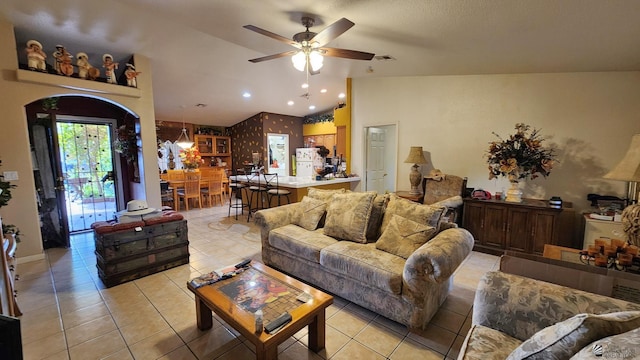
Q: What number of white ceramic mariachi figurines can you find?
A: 5